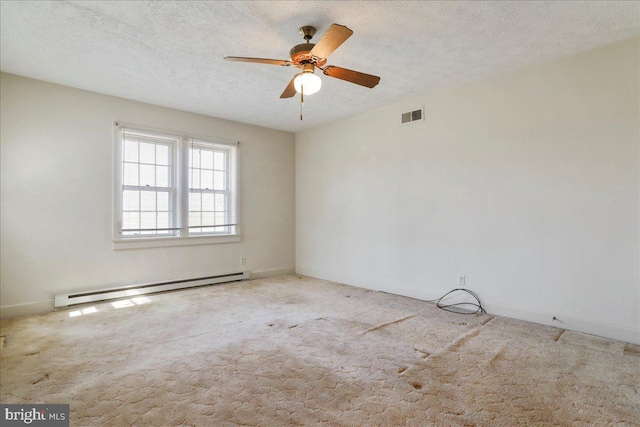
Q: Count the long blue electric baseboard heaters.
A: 0